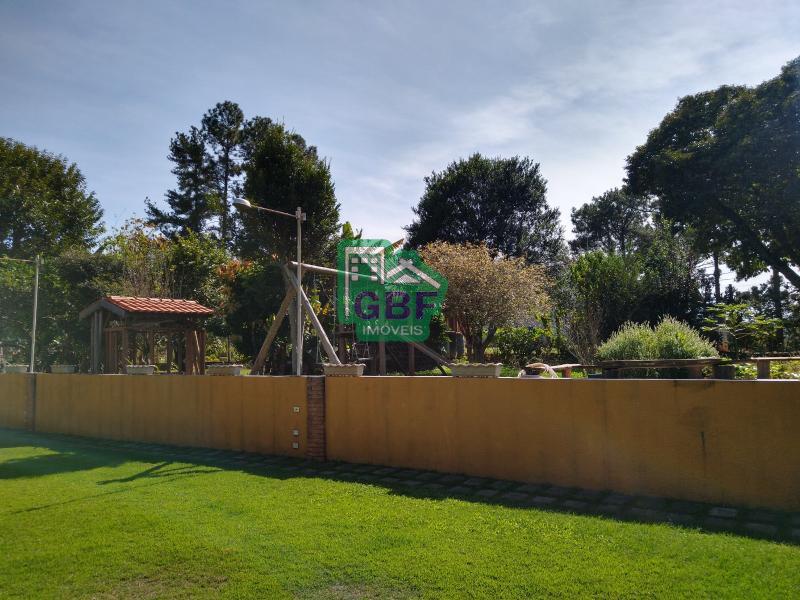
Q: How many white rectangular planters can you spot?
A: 6